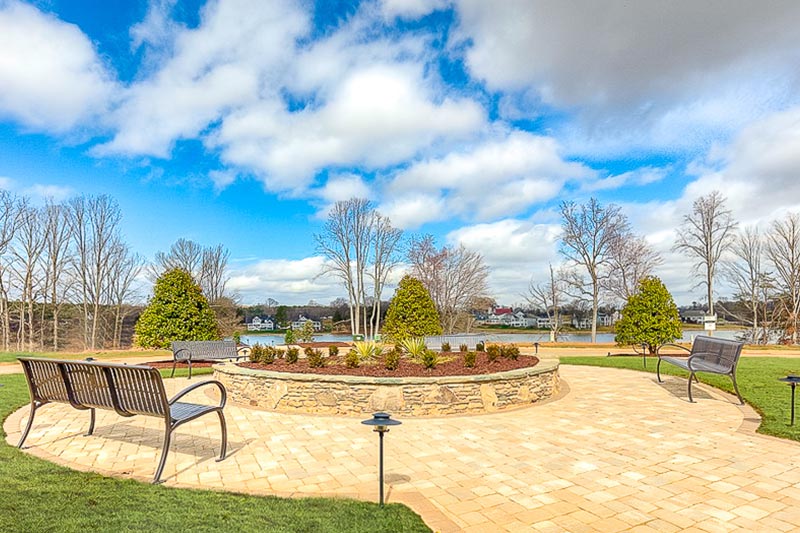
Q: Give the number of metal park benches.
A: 4